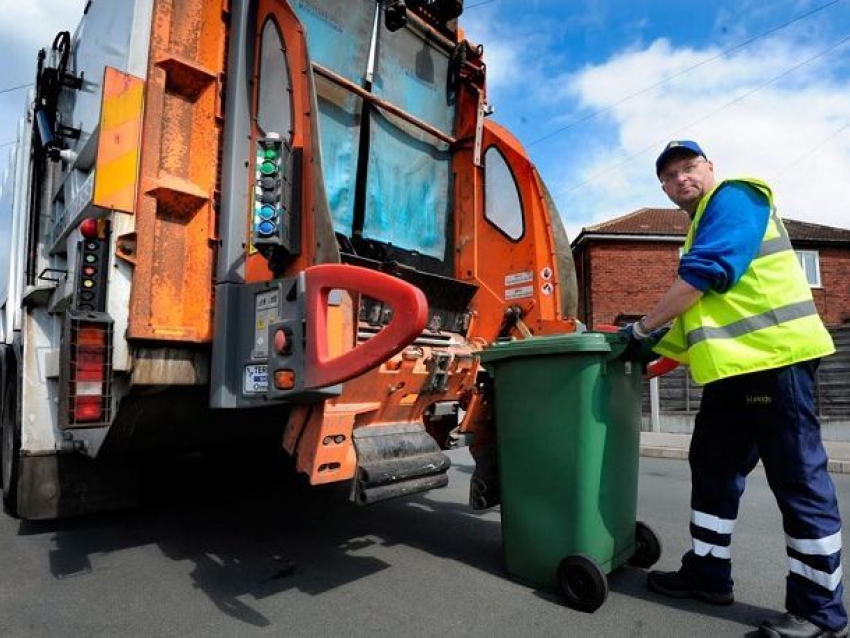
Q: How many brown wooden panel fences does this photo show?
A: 1